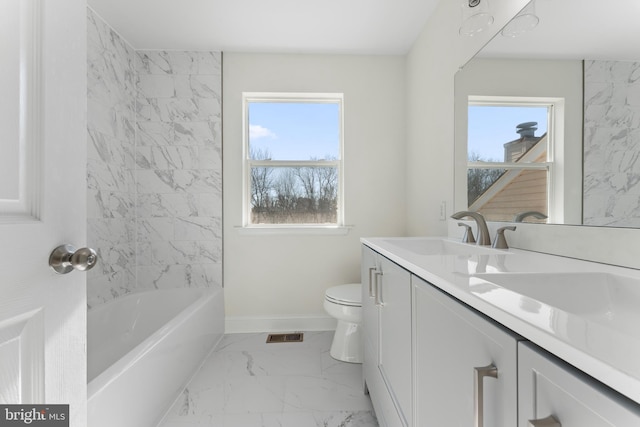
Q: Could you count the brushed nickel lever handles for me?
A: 2